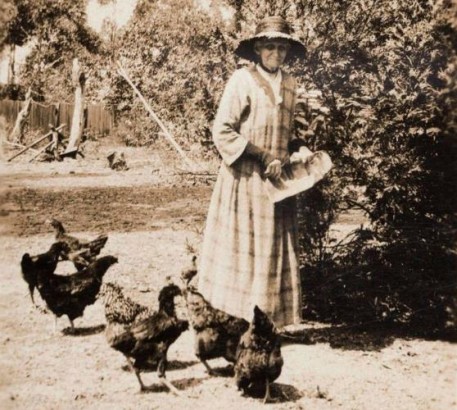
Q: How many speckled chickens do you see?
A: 1